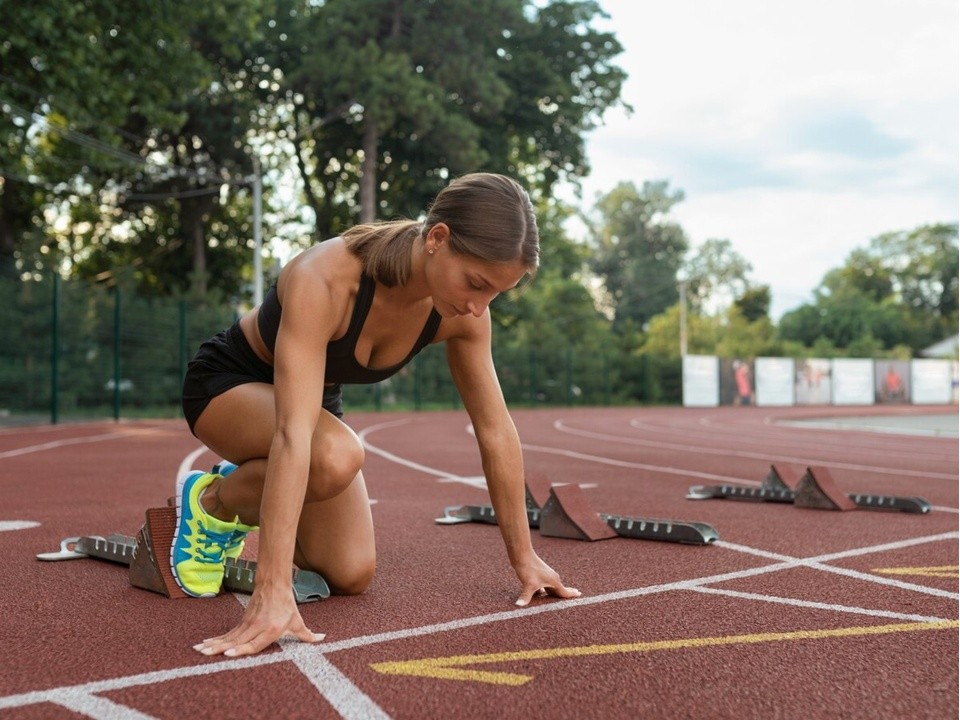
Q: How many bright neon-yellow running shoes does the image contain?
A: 2